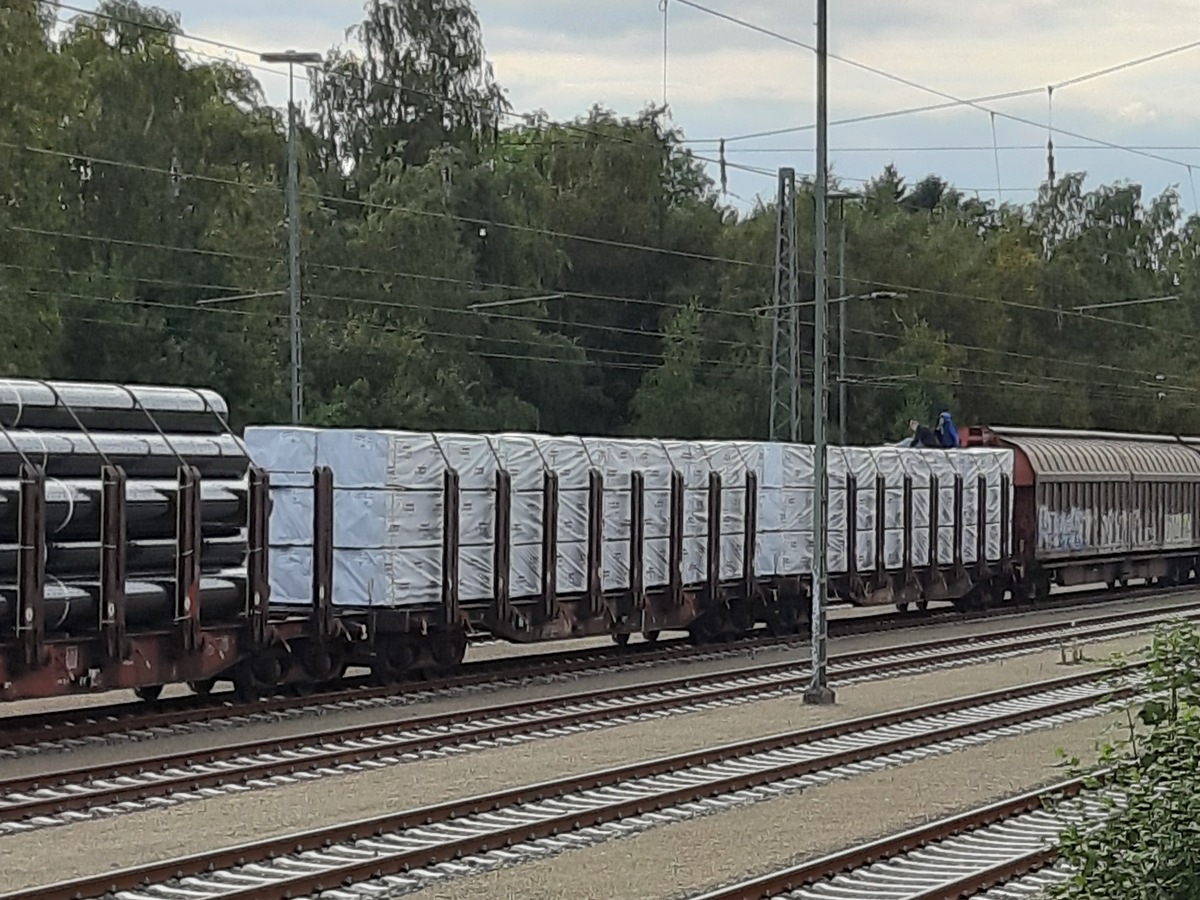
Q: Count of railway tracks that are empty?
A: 3